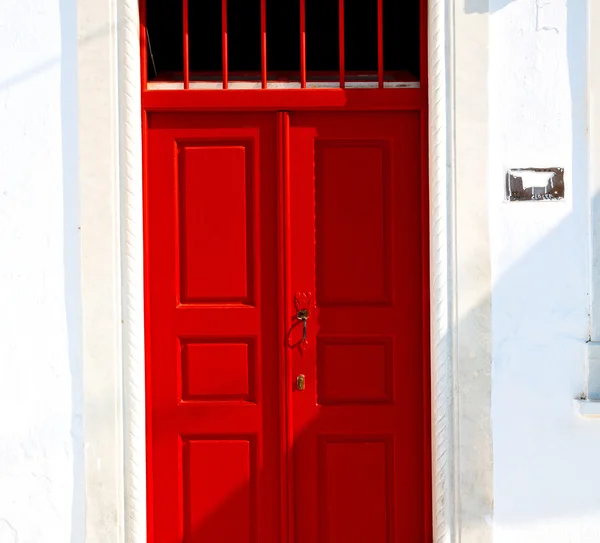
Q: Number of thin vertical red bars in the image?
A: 6